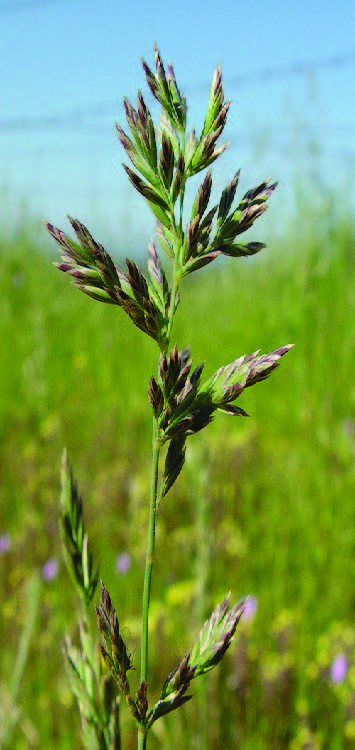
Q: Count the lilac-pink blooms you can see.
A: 5